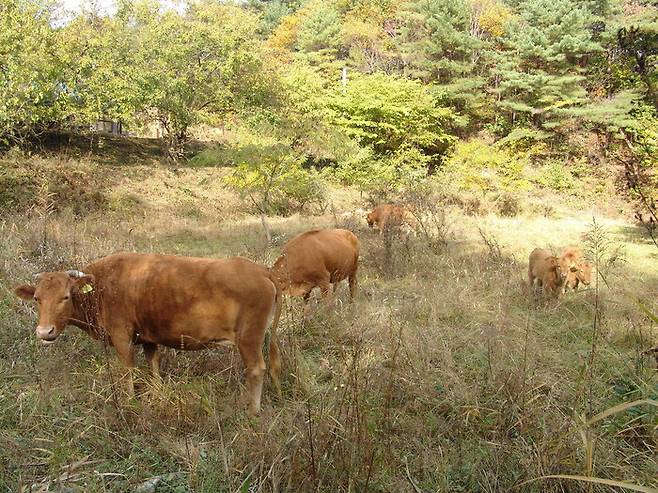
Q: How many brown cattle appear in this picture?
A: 5